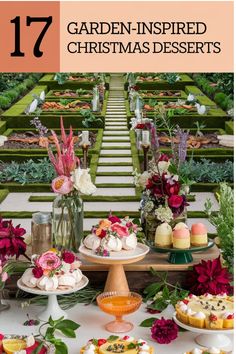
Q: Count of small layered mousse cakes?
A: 3